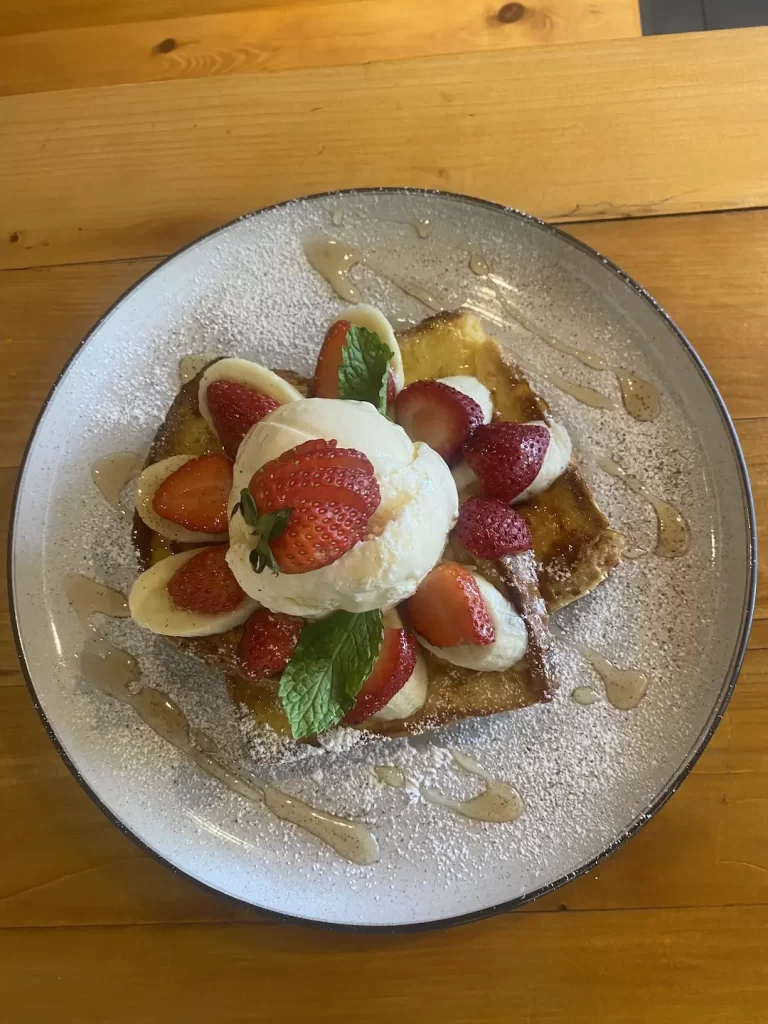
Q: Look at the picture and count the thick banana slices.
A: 8